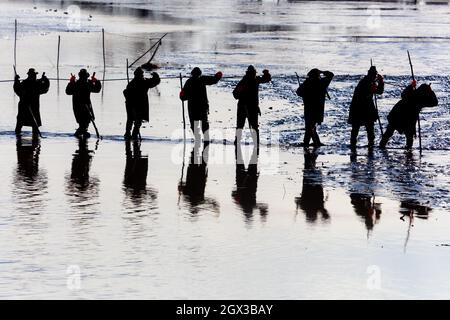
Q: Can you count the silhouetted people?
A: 8